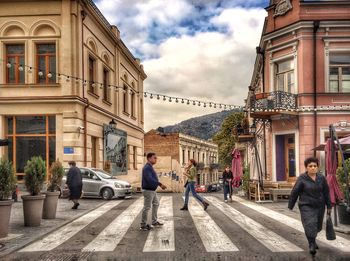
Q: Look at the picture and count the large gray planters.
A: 3